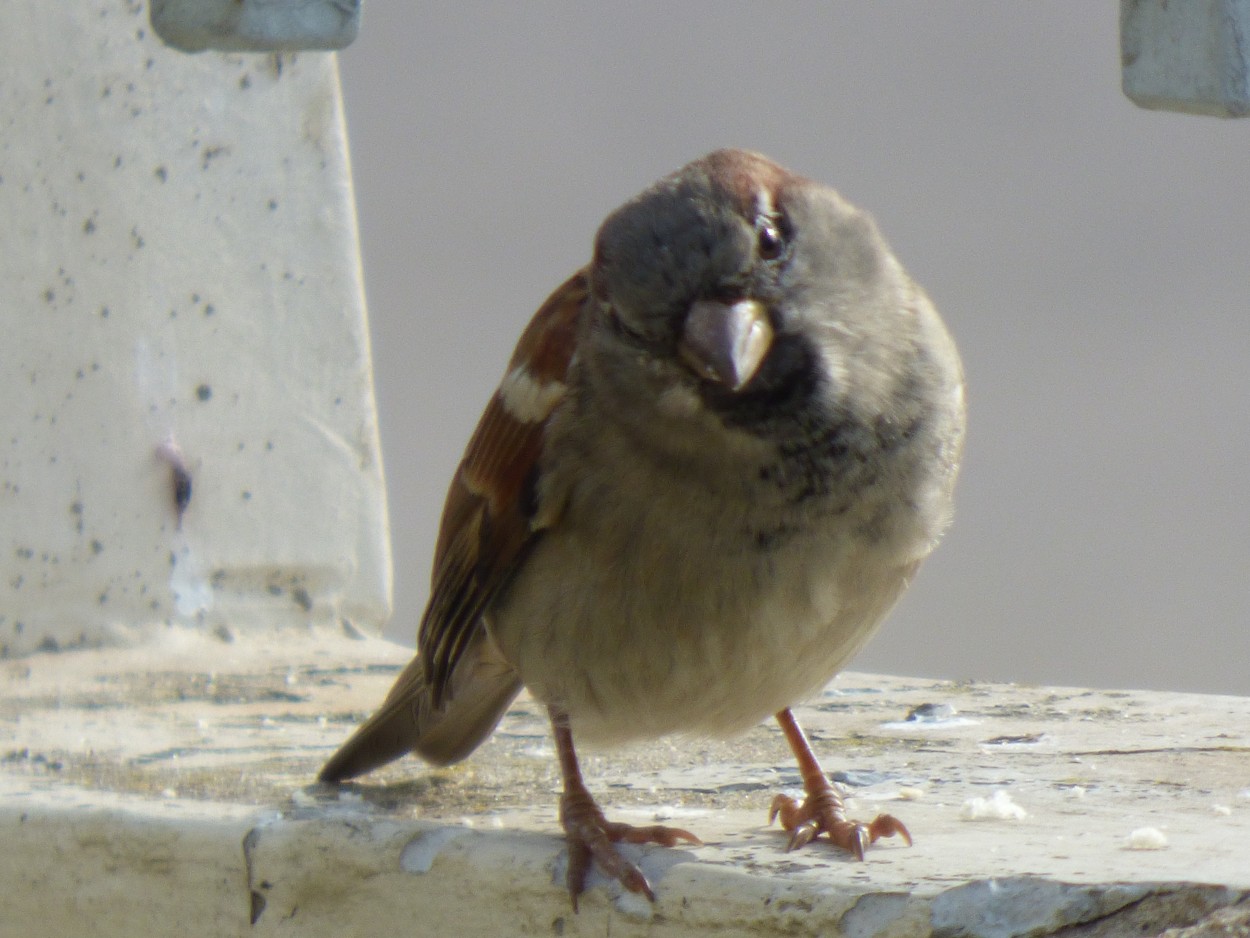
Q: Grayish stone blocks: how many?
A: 2